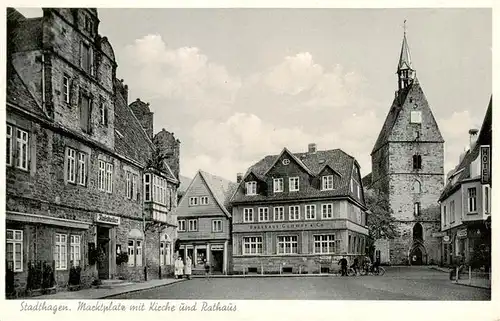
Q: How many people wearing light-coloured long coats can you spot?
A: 2